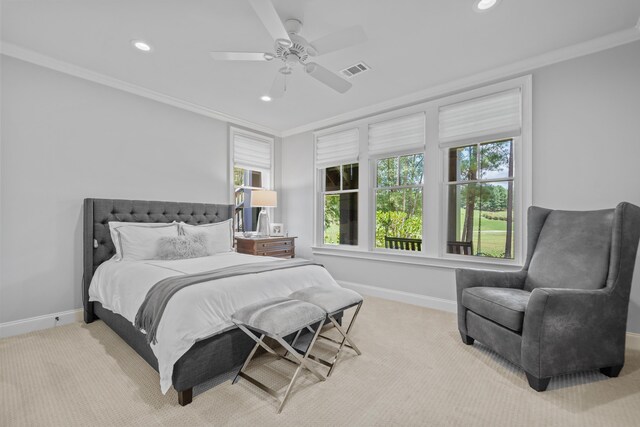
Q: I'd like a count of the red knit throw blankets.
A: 0